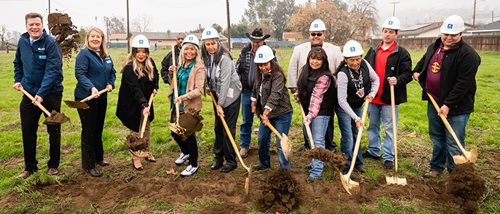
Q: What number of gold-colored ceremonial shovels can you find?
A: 10